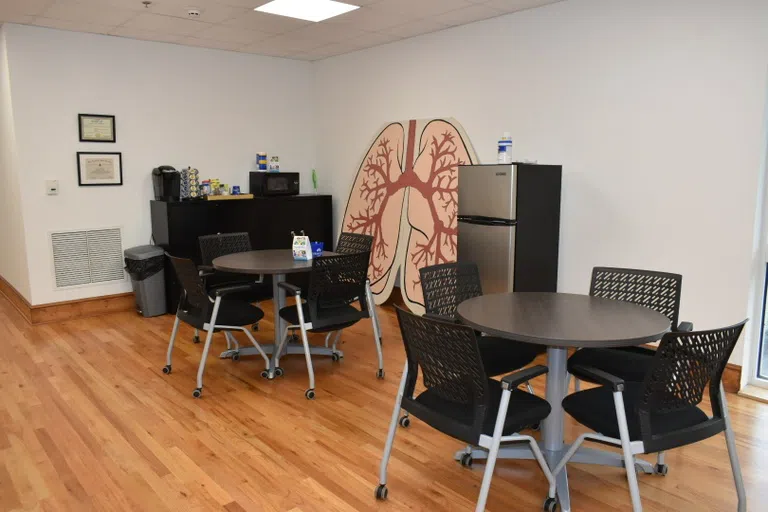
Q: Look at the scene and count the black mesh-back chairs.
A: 8